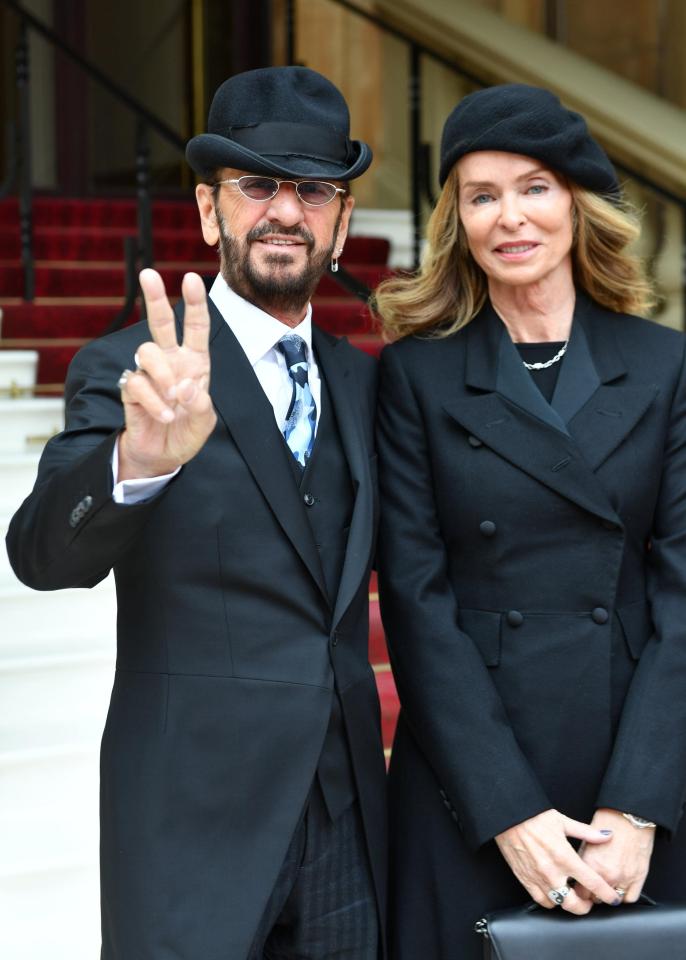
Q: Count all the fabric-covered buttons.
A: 4